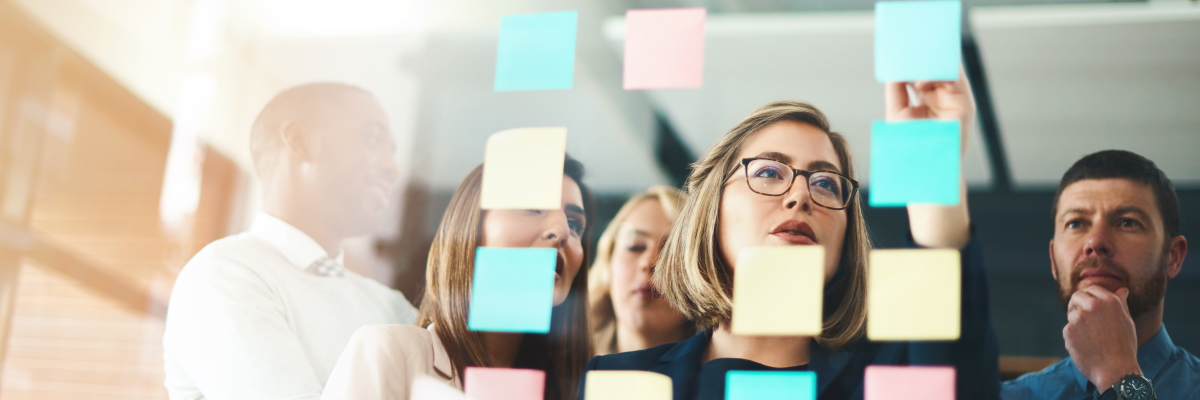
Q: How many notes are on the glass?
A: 12